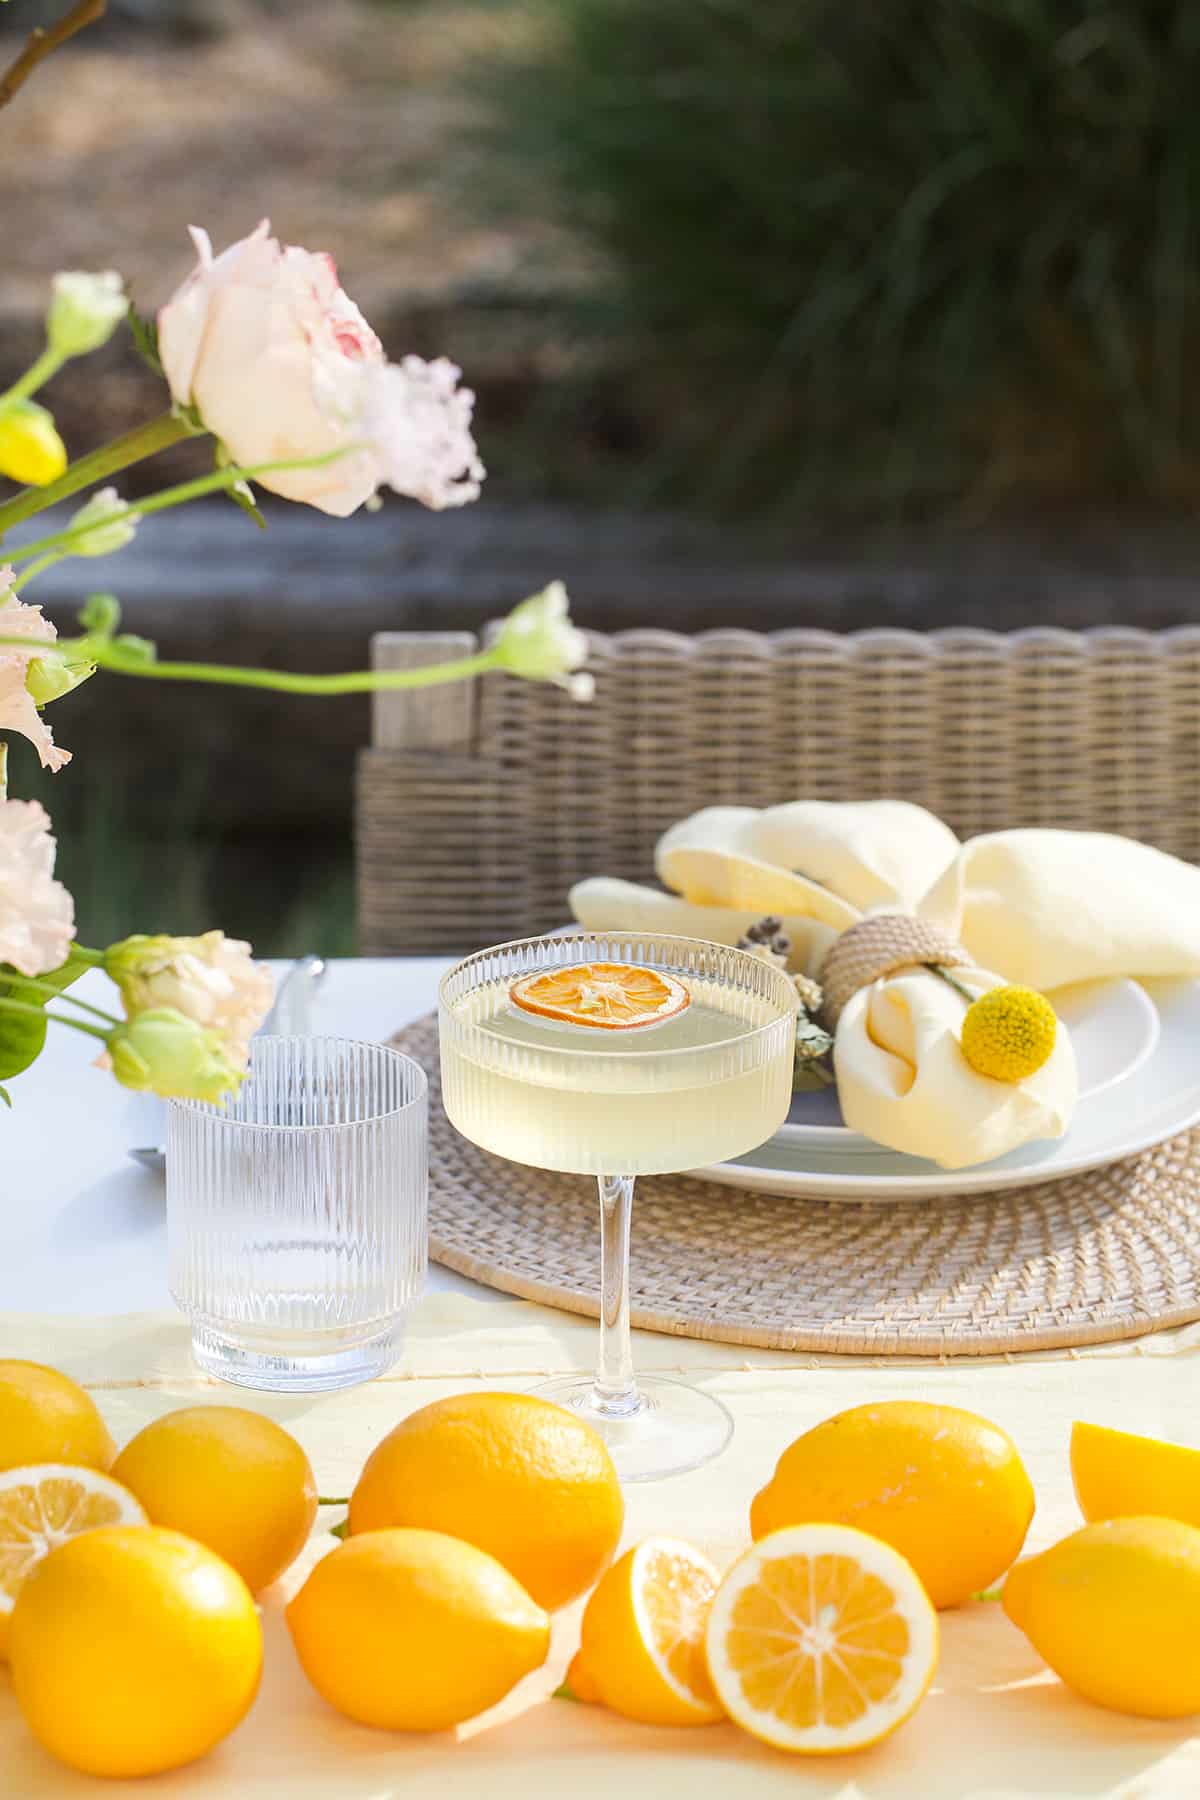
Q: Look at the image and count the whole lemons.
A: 7